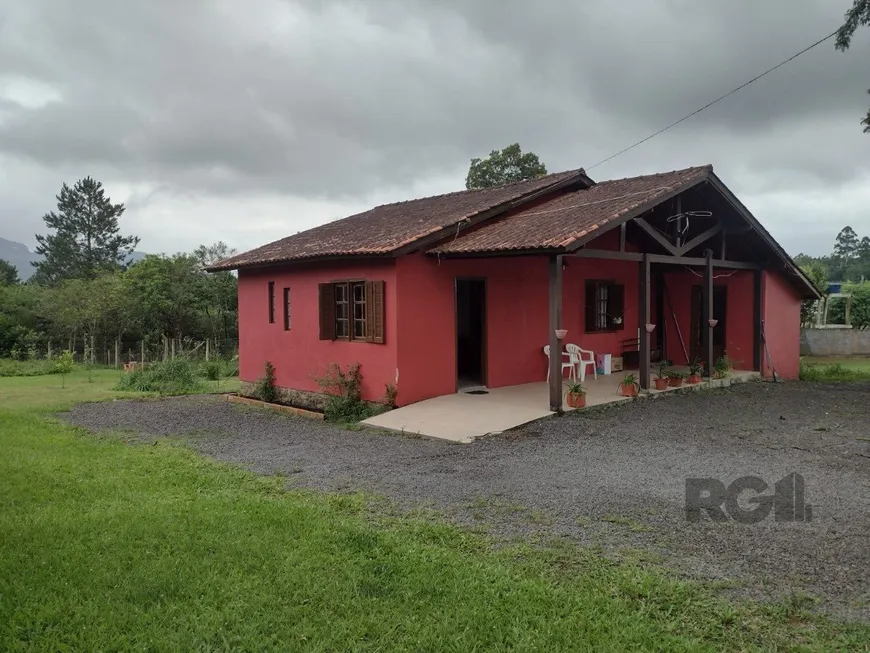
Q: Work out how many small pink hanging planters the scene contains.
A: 3